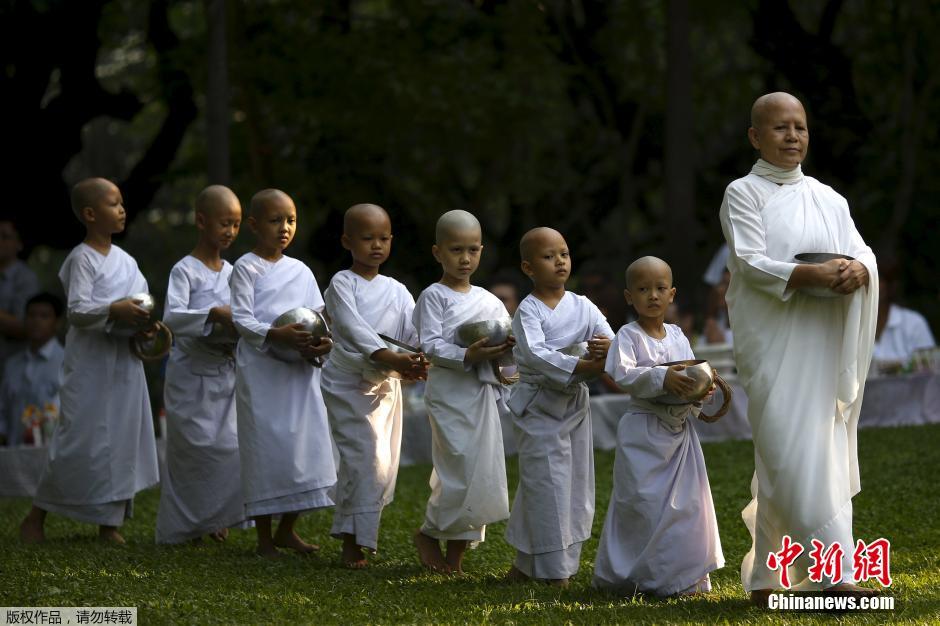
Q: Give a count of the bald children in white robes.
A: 7